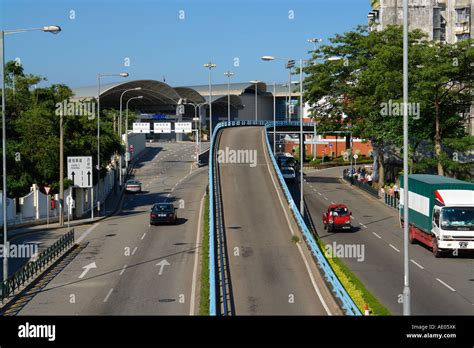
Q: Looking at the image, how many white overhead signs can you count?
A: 3